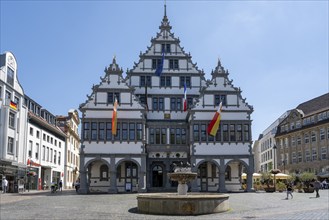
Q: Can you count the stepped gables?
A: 3